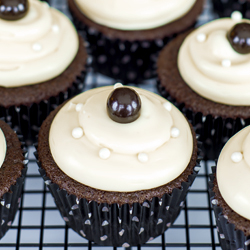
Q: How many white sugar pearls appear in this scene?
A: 13